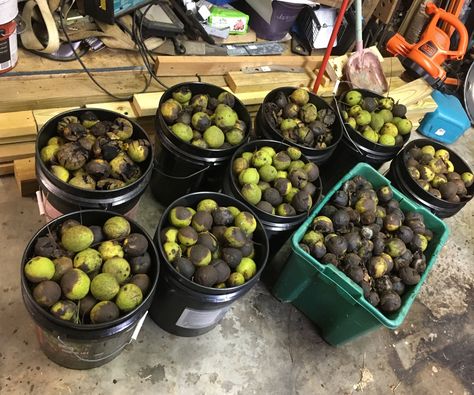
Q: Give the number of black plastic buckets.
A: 8